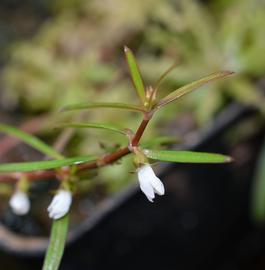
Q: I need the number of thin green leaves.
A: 9